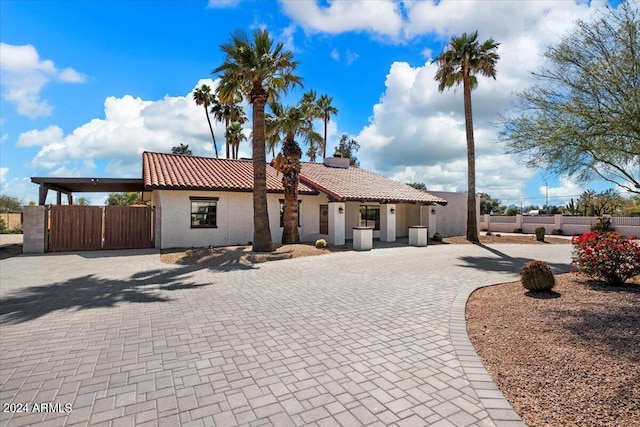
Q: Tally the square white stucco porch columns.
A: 3